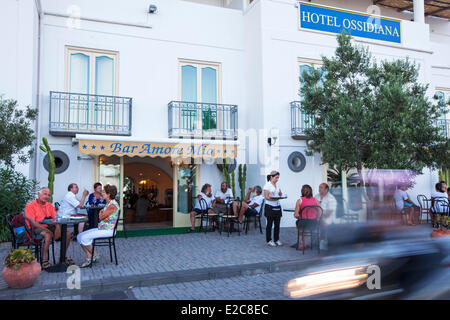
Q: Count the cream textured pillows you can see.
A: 0